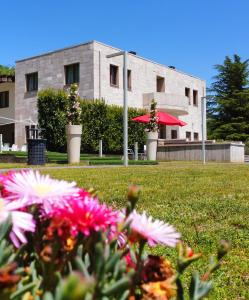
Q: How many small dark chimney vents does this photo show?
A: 2